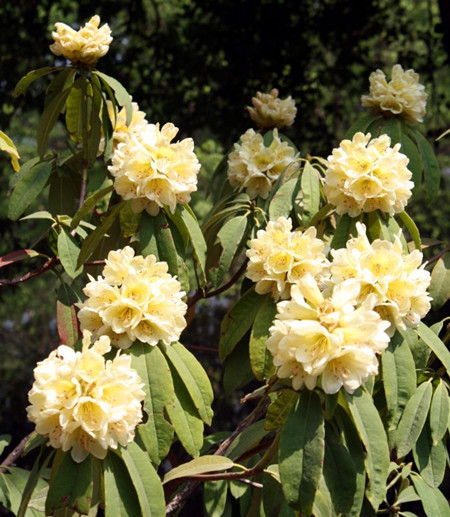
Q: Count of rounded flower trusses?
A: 12